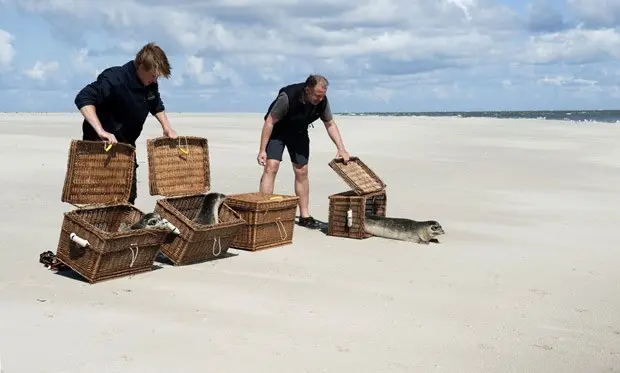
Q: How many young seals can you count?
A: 3